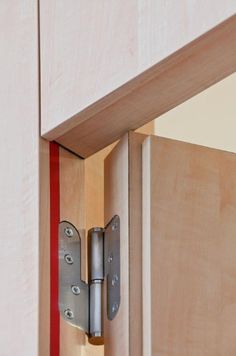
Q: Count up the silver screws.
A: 8